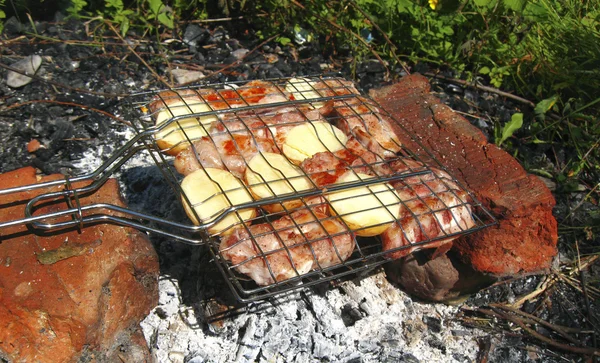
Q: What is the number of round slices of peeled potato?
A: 6